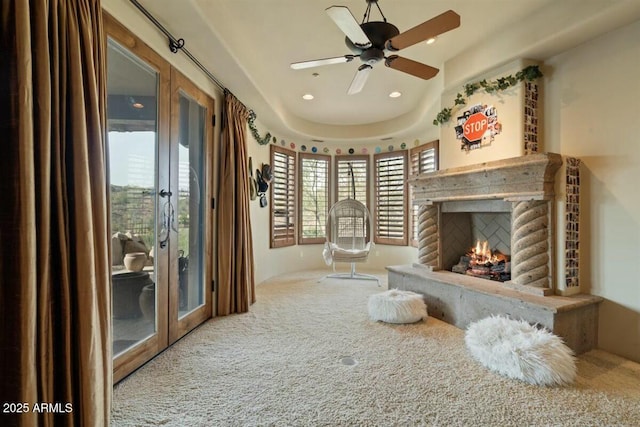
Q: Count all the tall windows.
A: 5